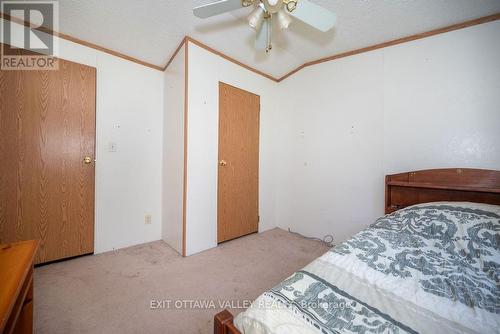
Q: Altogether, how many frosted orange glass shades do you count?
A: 0